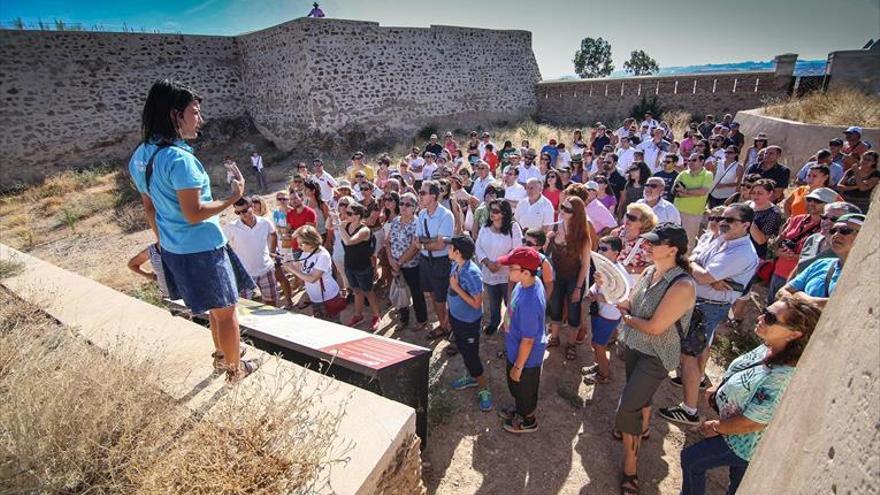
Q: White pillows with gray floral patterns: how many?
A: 0